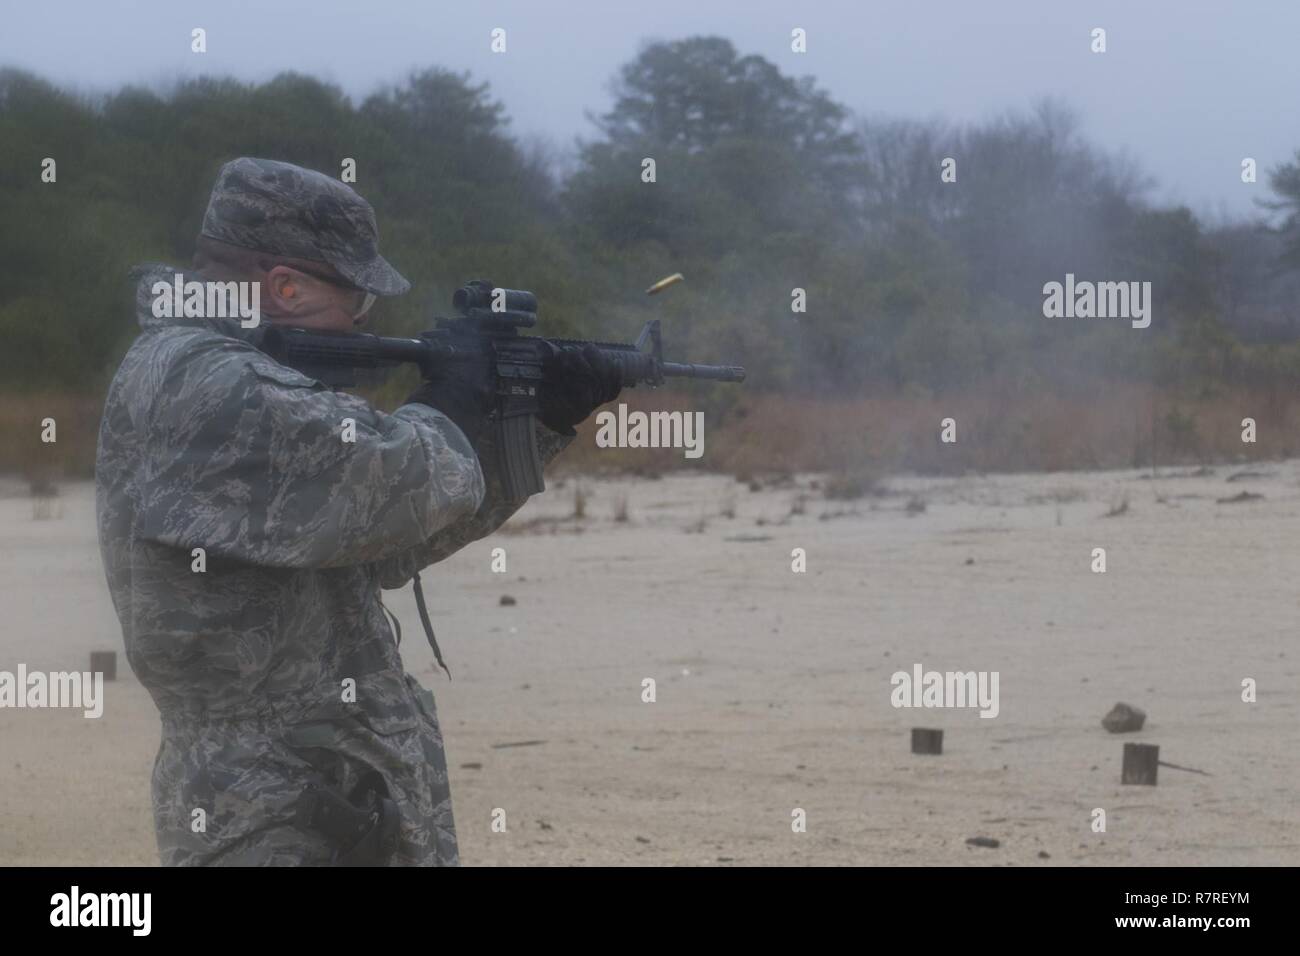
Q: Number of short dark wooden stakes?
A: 3